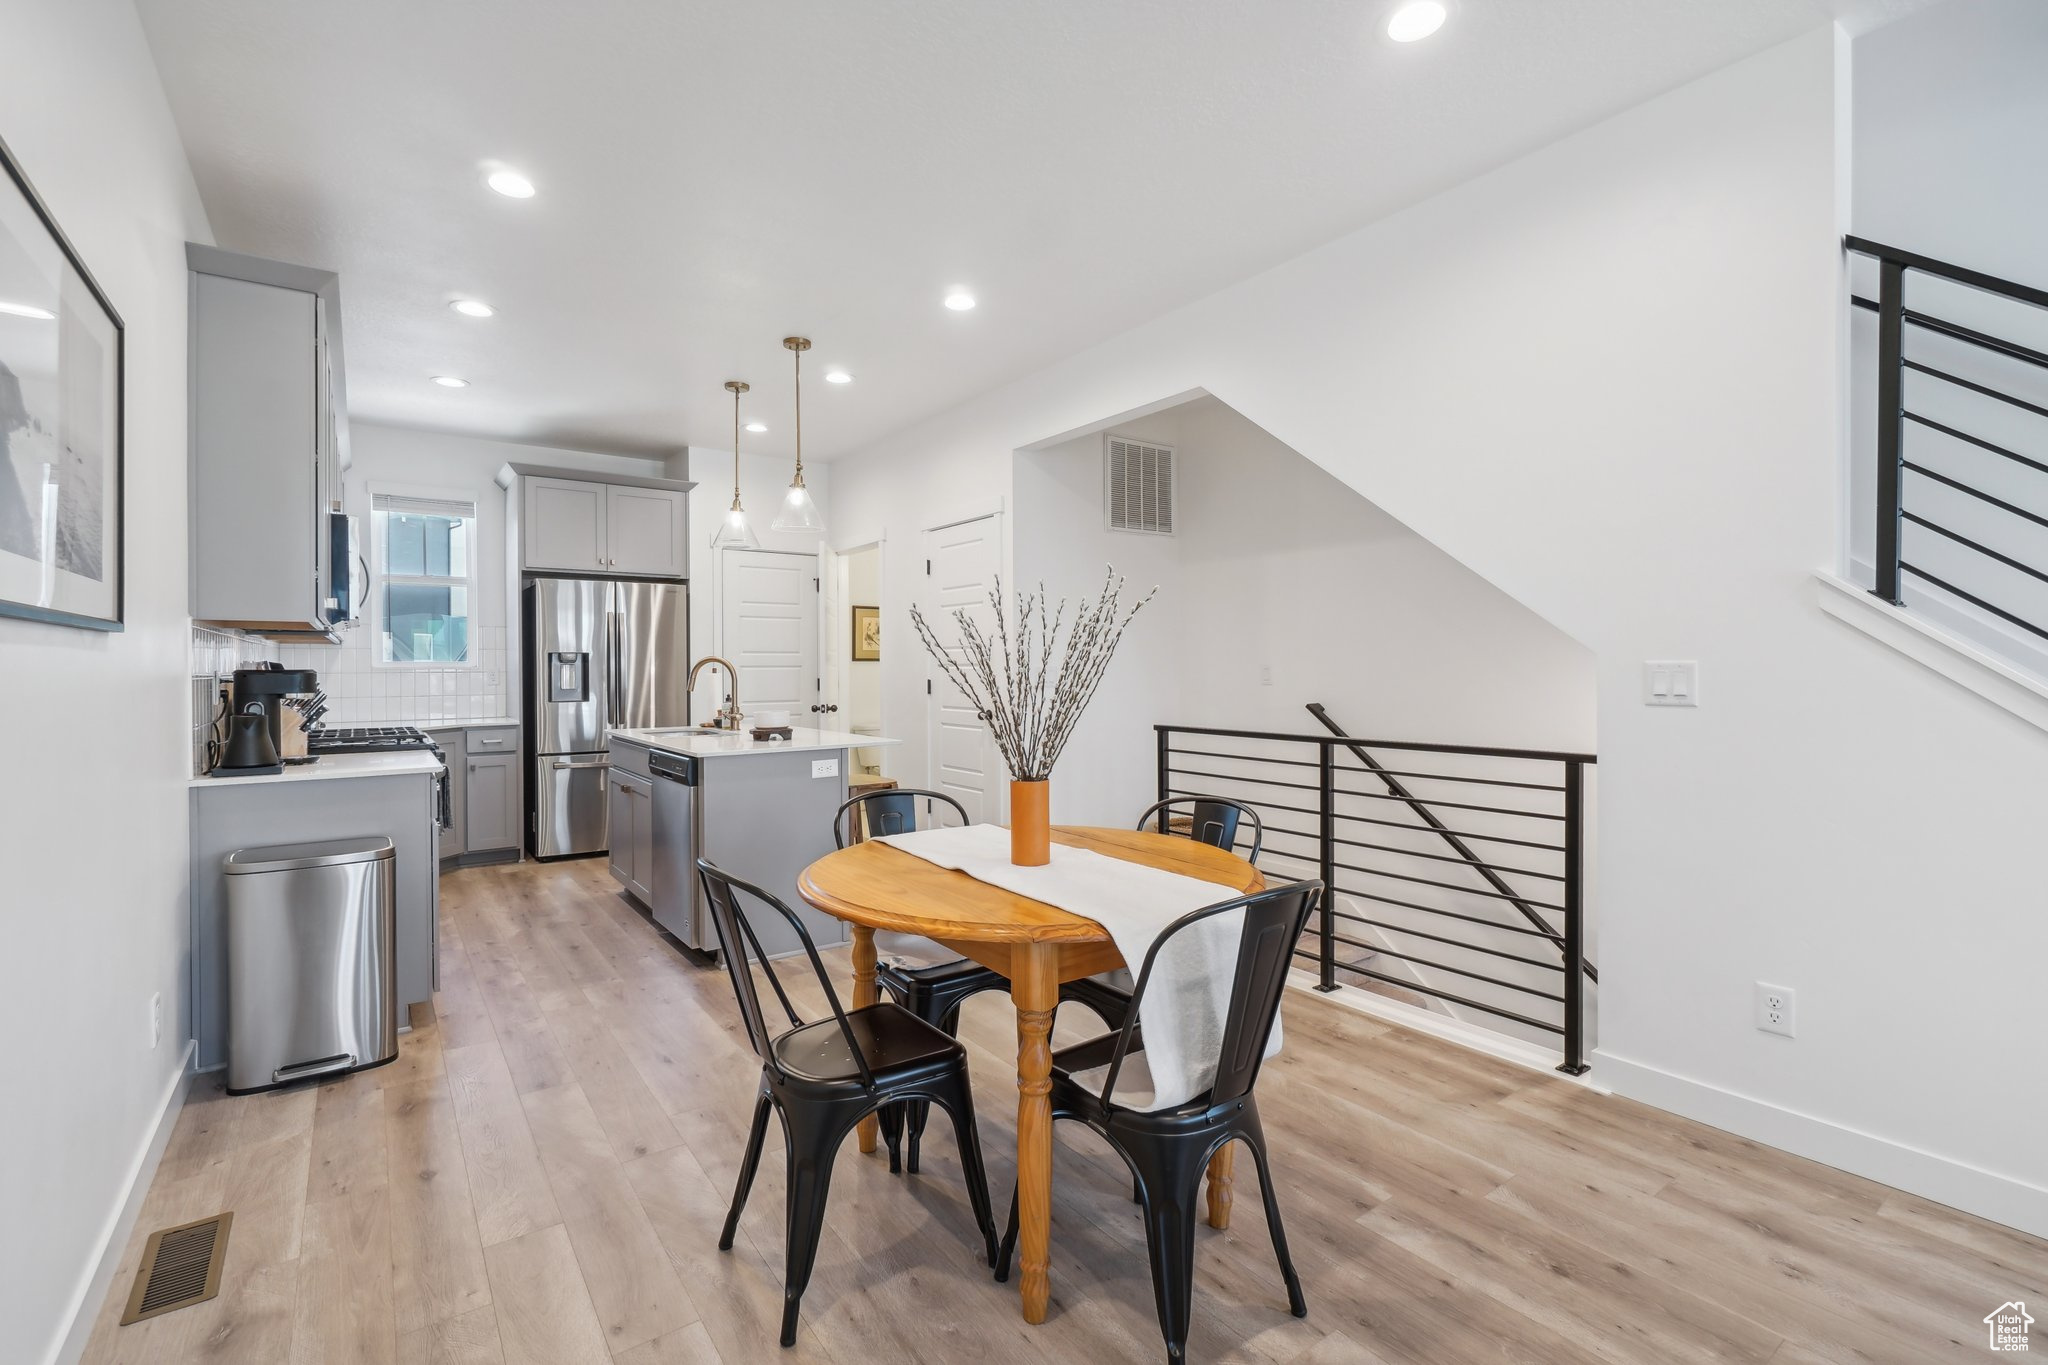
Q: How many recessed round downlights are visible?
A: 7